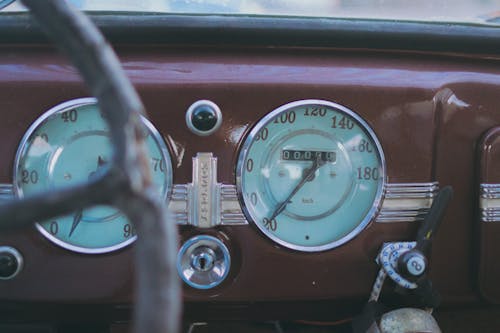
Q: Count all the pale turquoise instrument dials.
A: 2